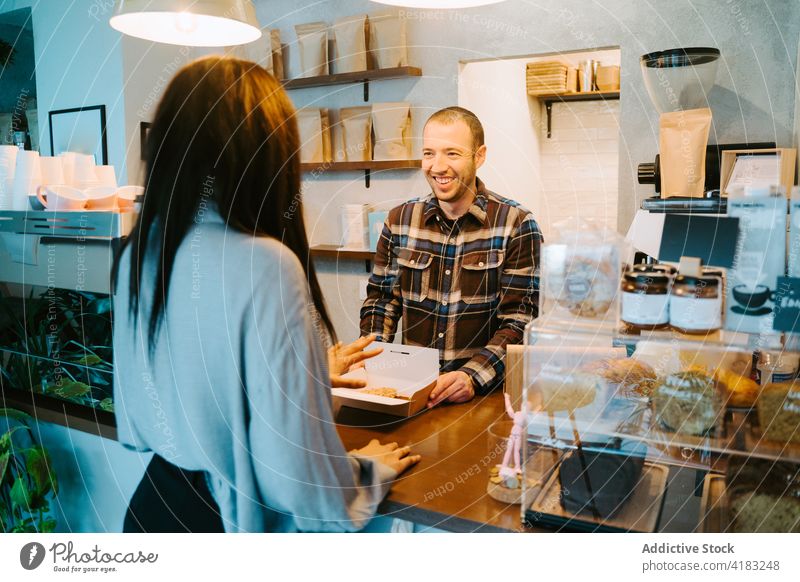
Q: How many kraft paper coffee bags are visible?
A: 8